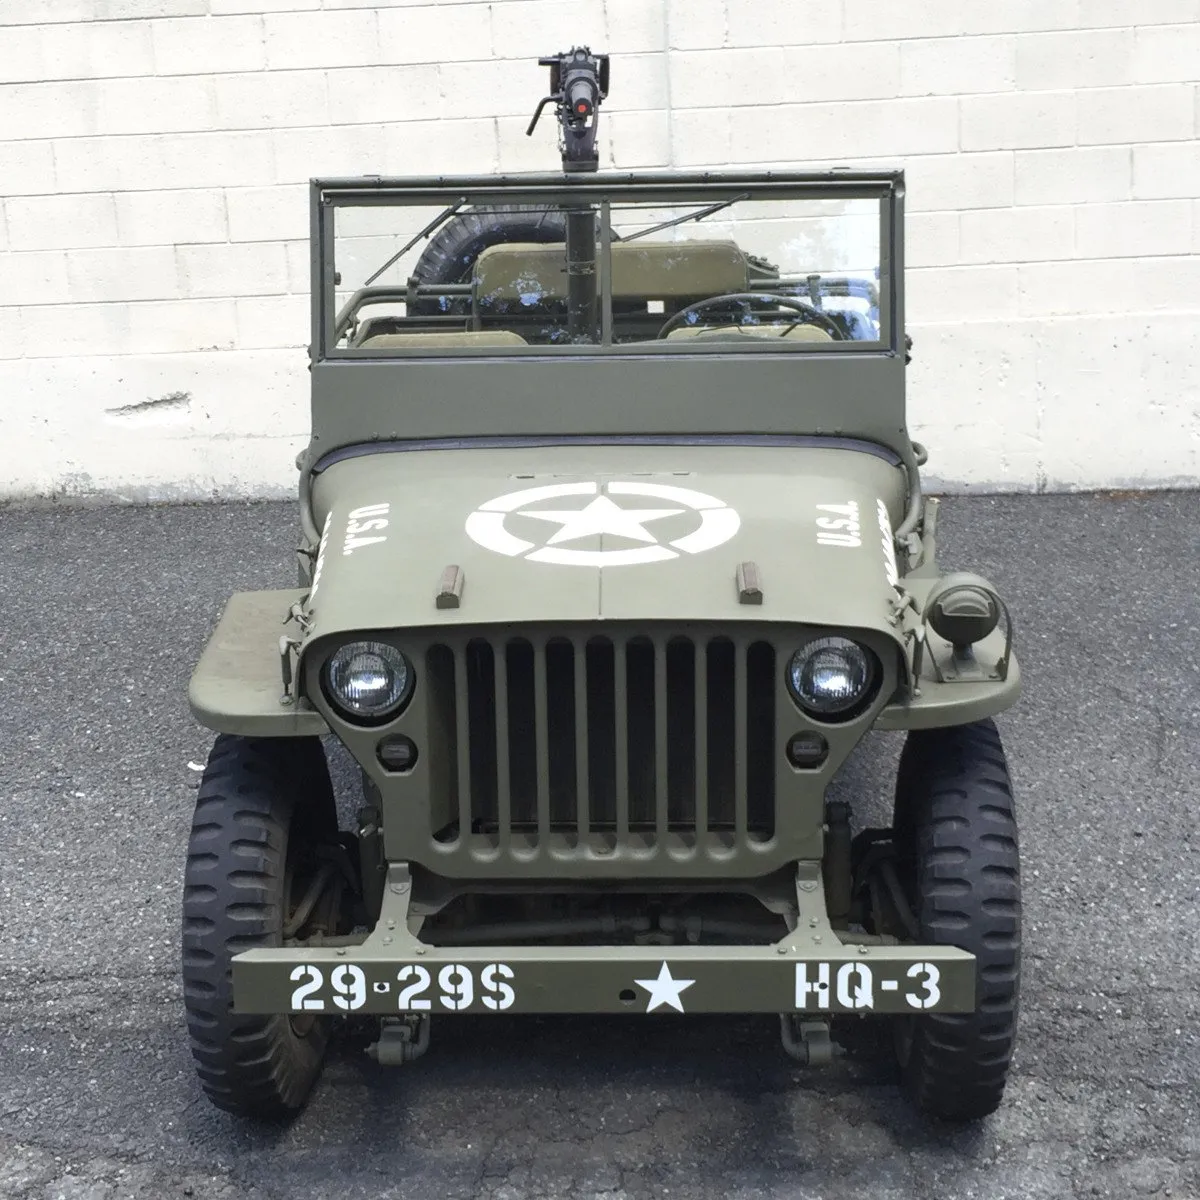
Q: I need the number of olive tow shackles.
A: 2